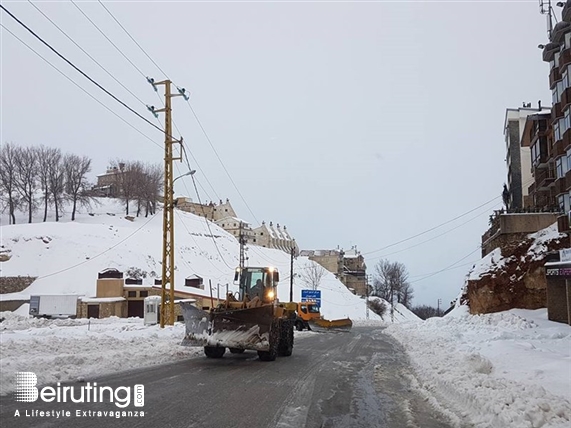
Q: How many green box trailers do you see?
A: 0